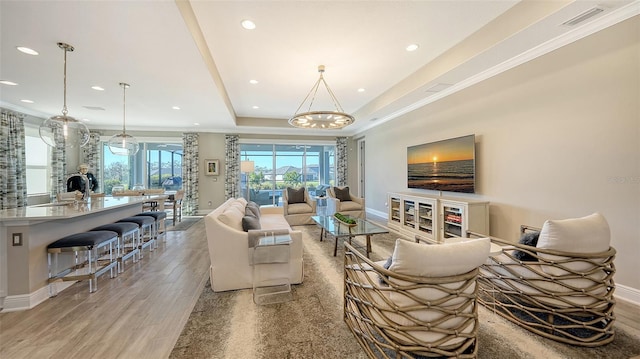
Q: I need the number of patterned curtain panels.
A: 6